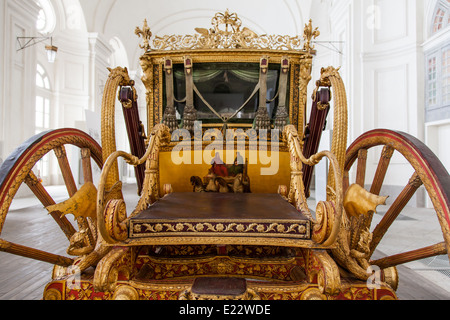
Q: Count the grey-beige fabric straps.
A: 4